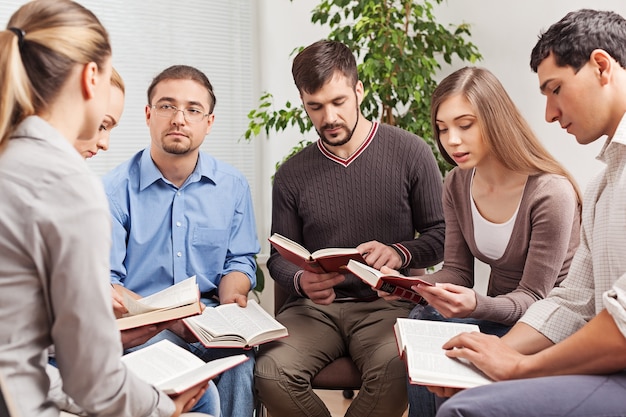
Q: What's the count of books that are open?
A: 6